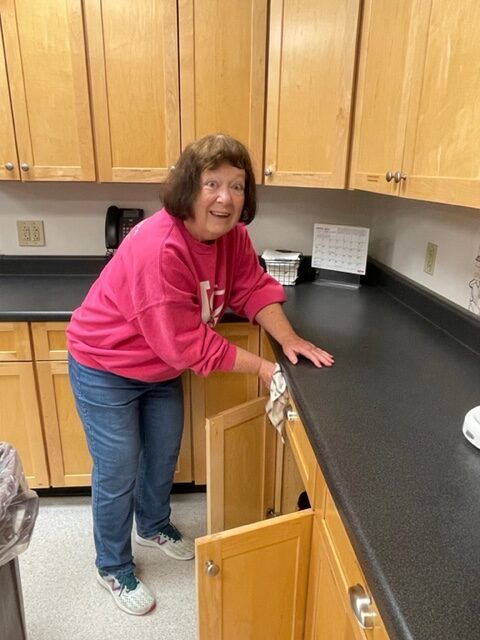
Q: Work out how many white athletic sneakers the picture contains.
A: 2